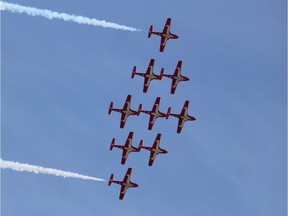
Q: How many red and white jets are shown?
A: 9